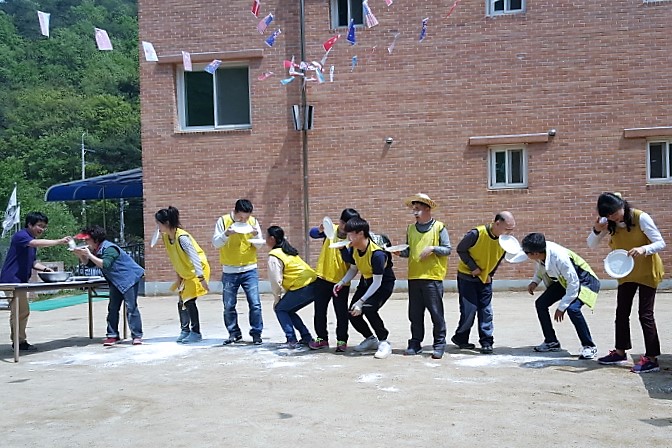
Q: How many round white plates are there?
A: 10